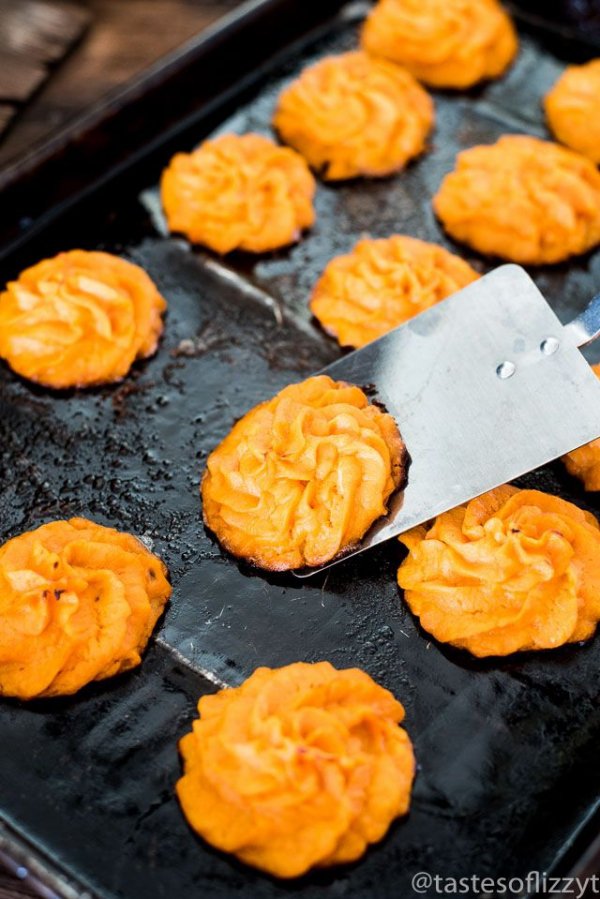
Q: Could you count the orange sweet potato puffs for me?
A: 12